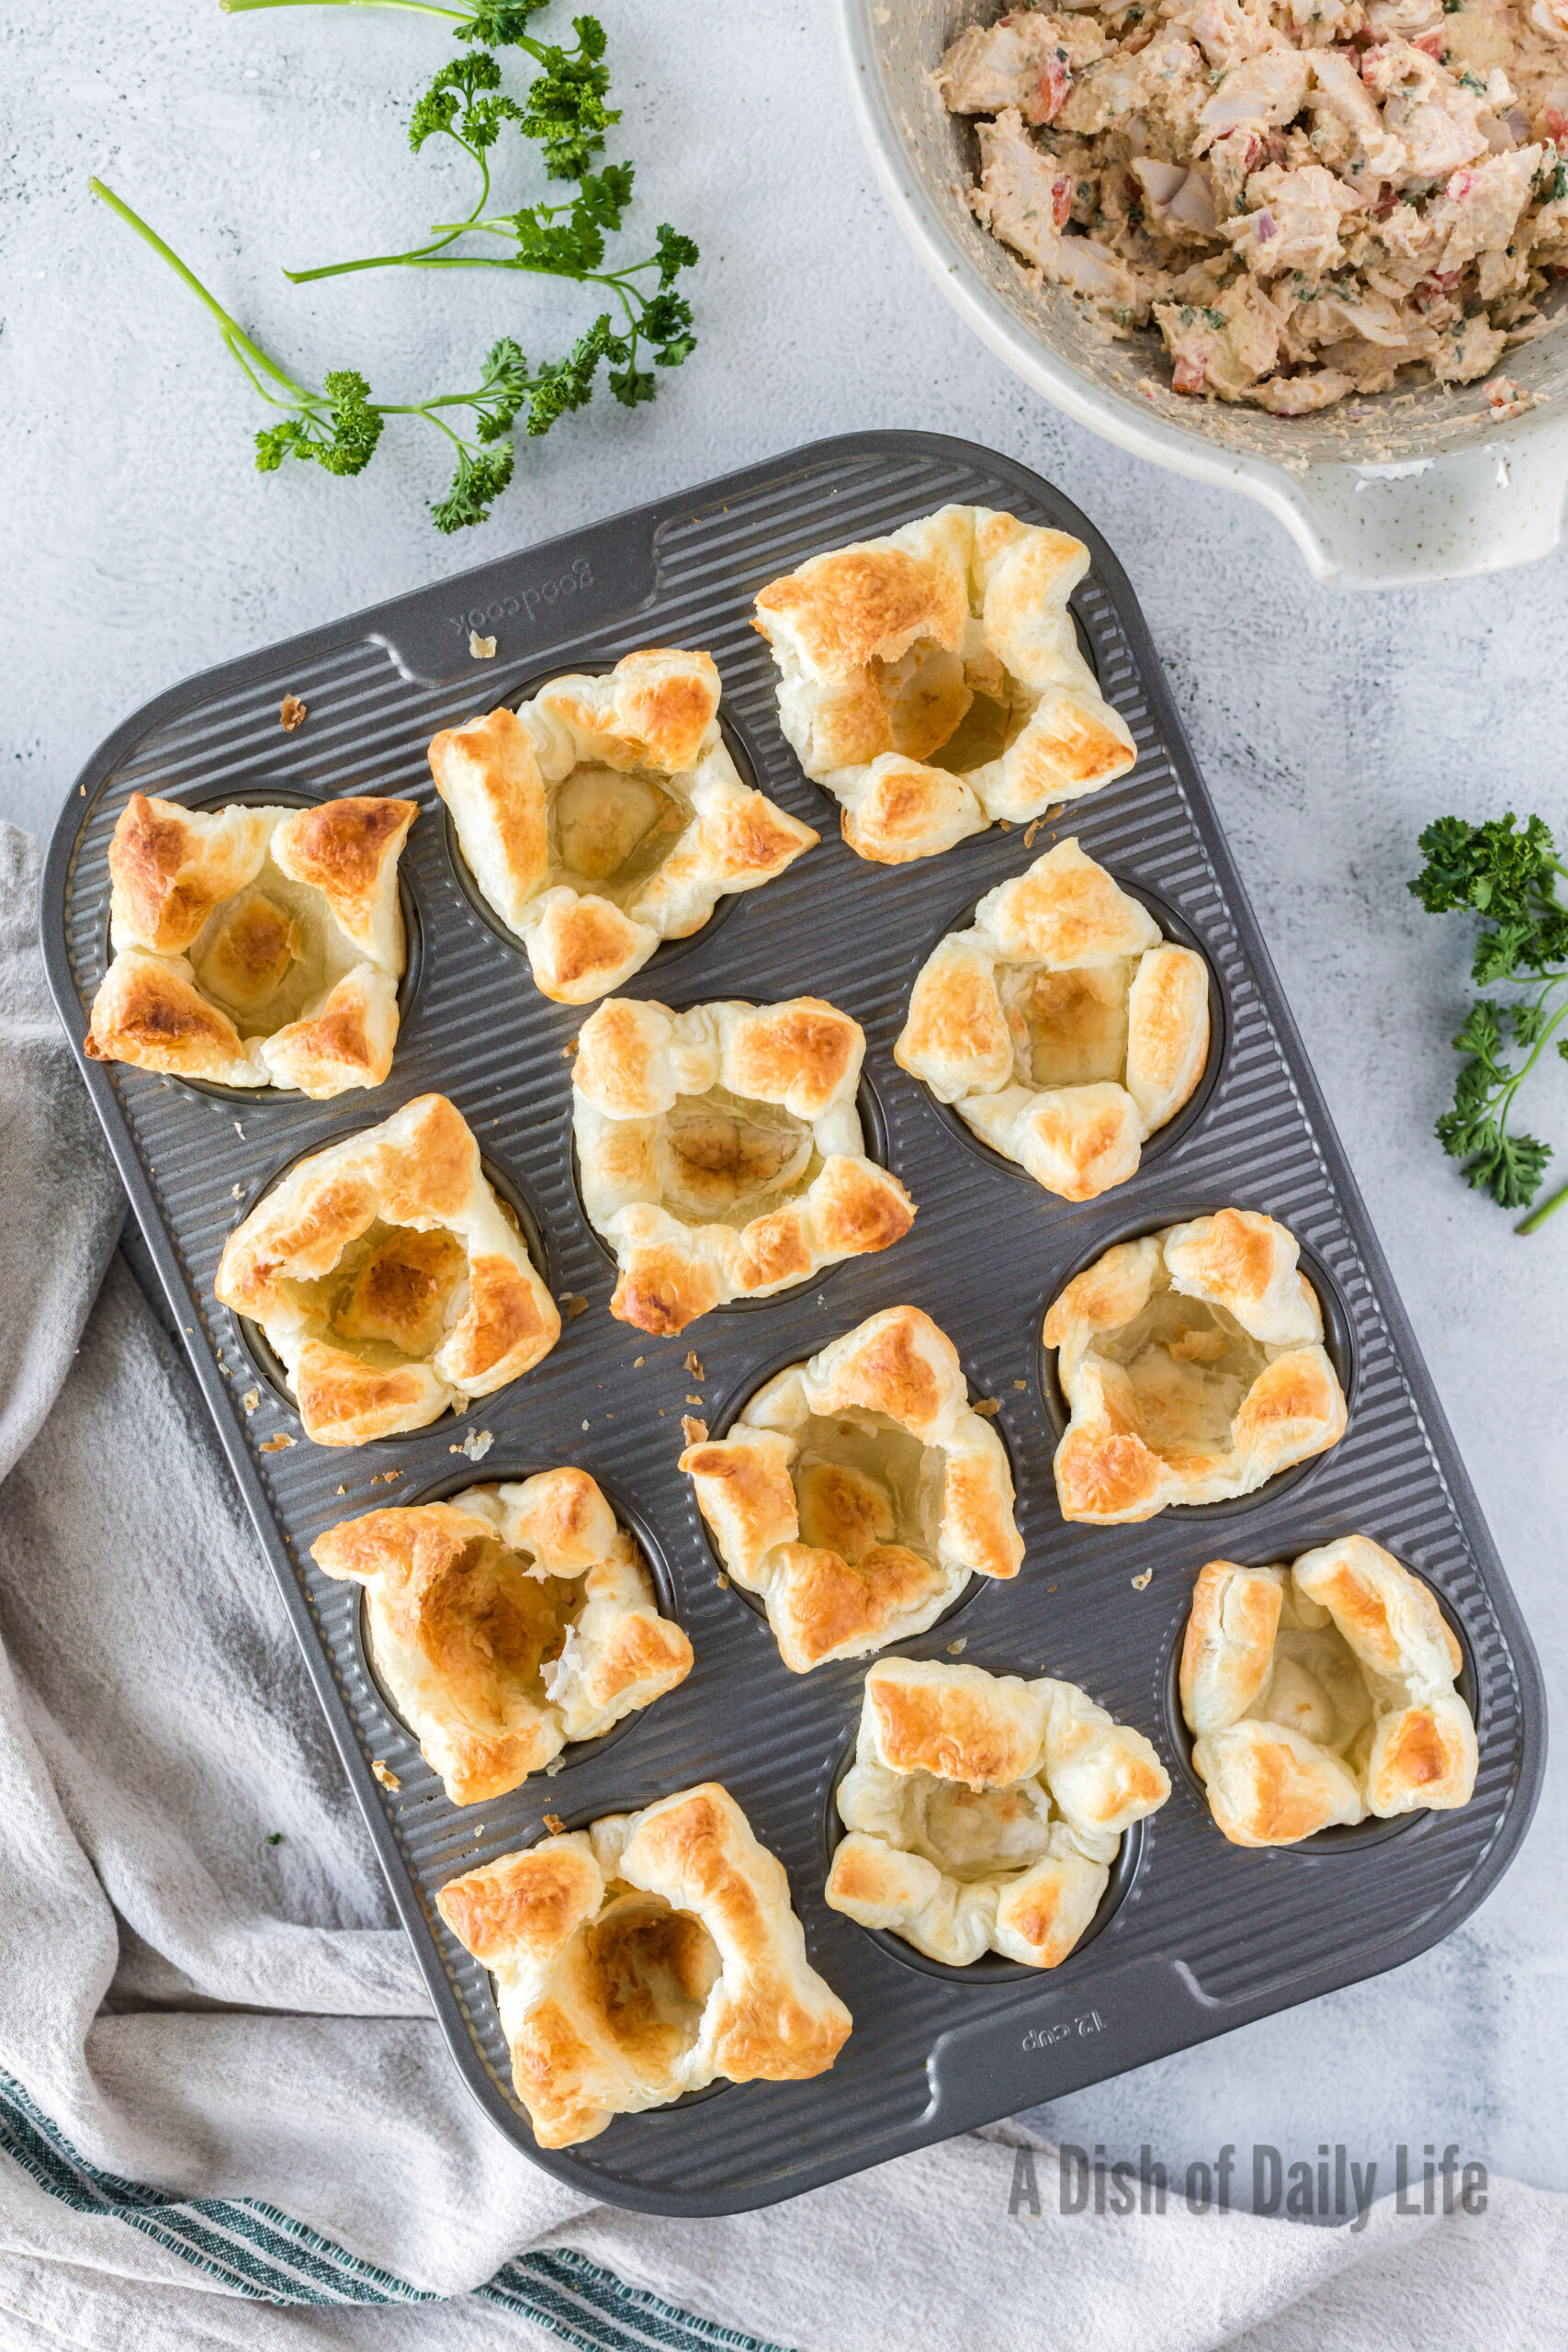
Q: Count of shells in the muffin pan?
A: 12